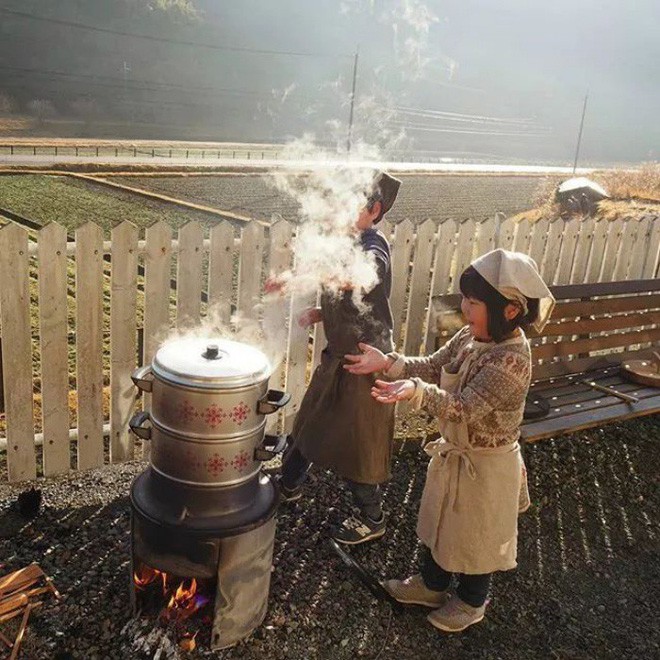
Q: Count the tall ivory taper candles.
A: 0